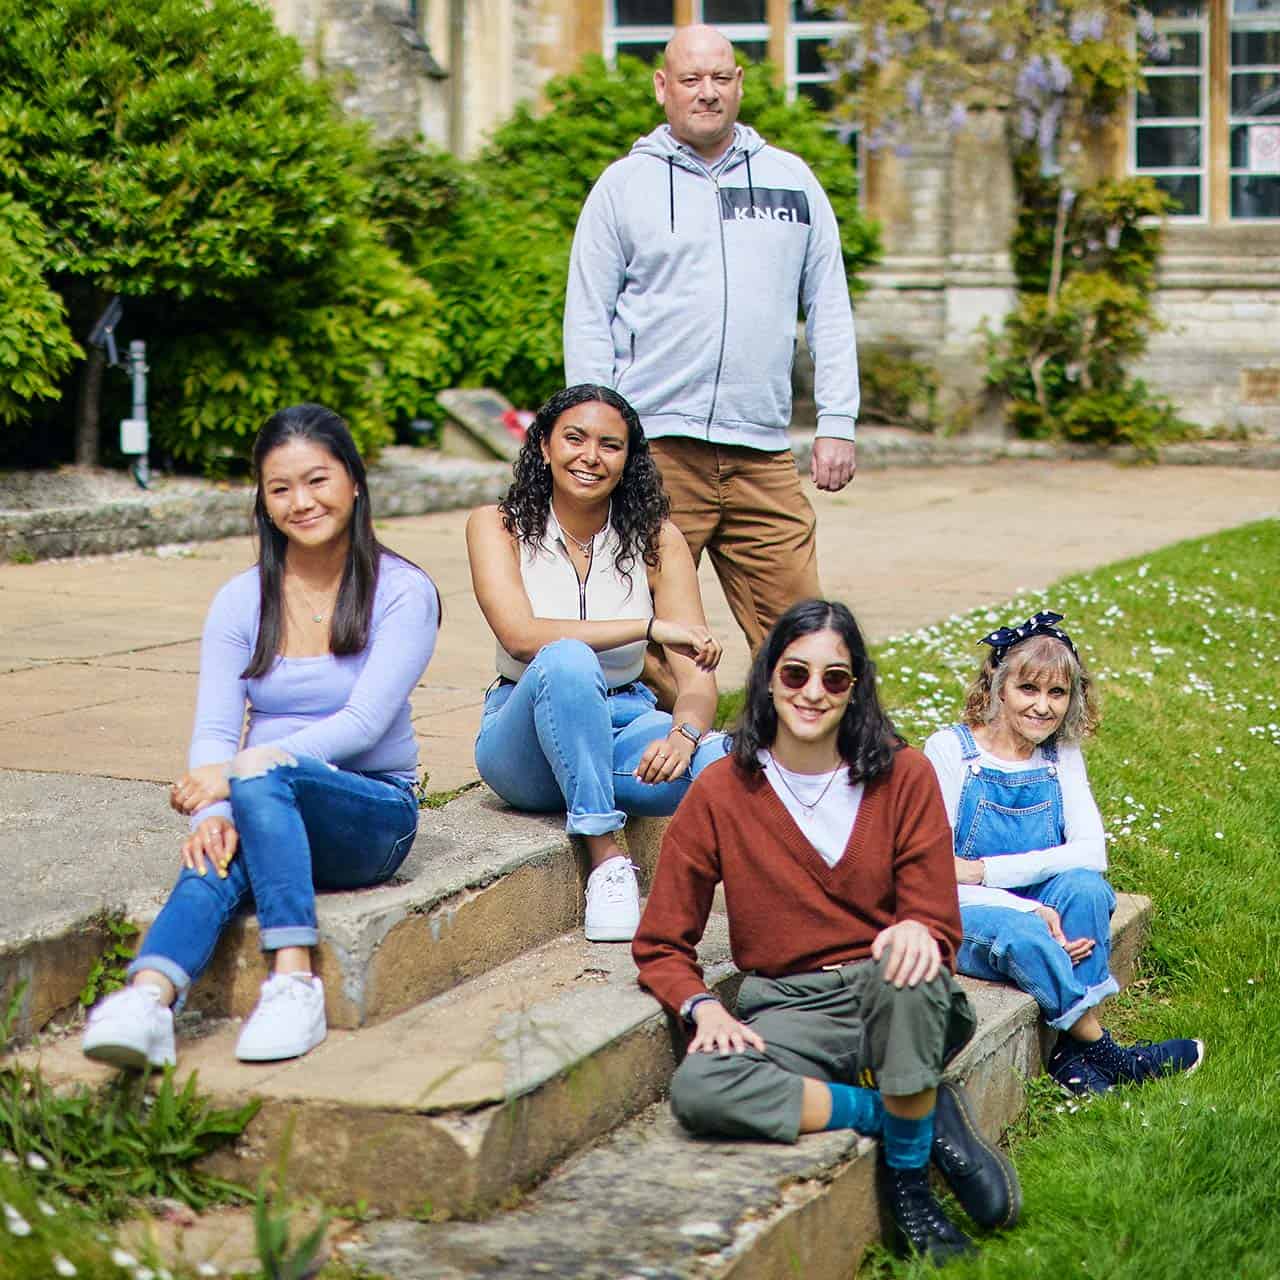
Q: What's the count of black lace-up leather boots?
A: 2